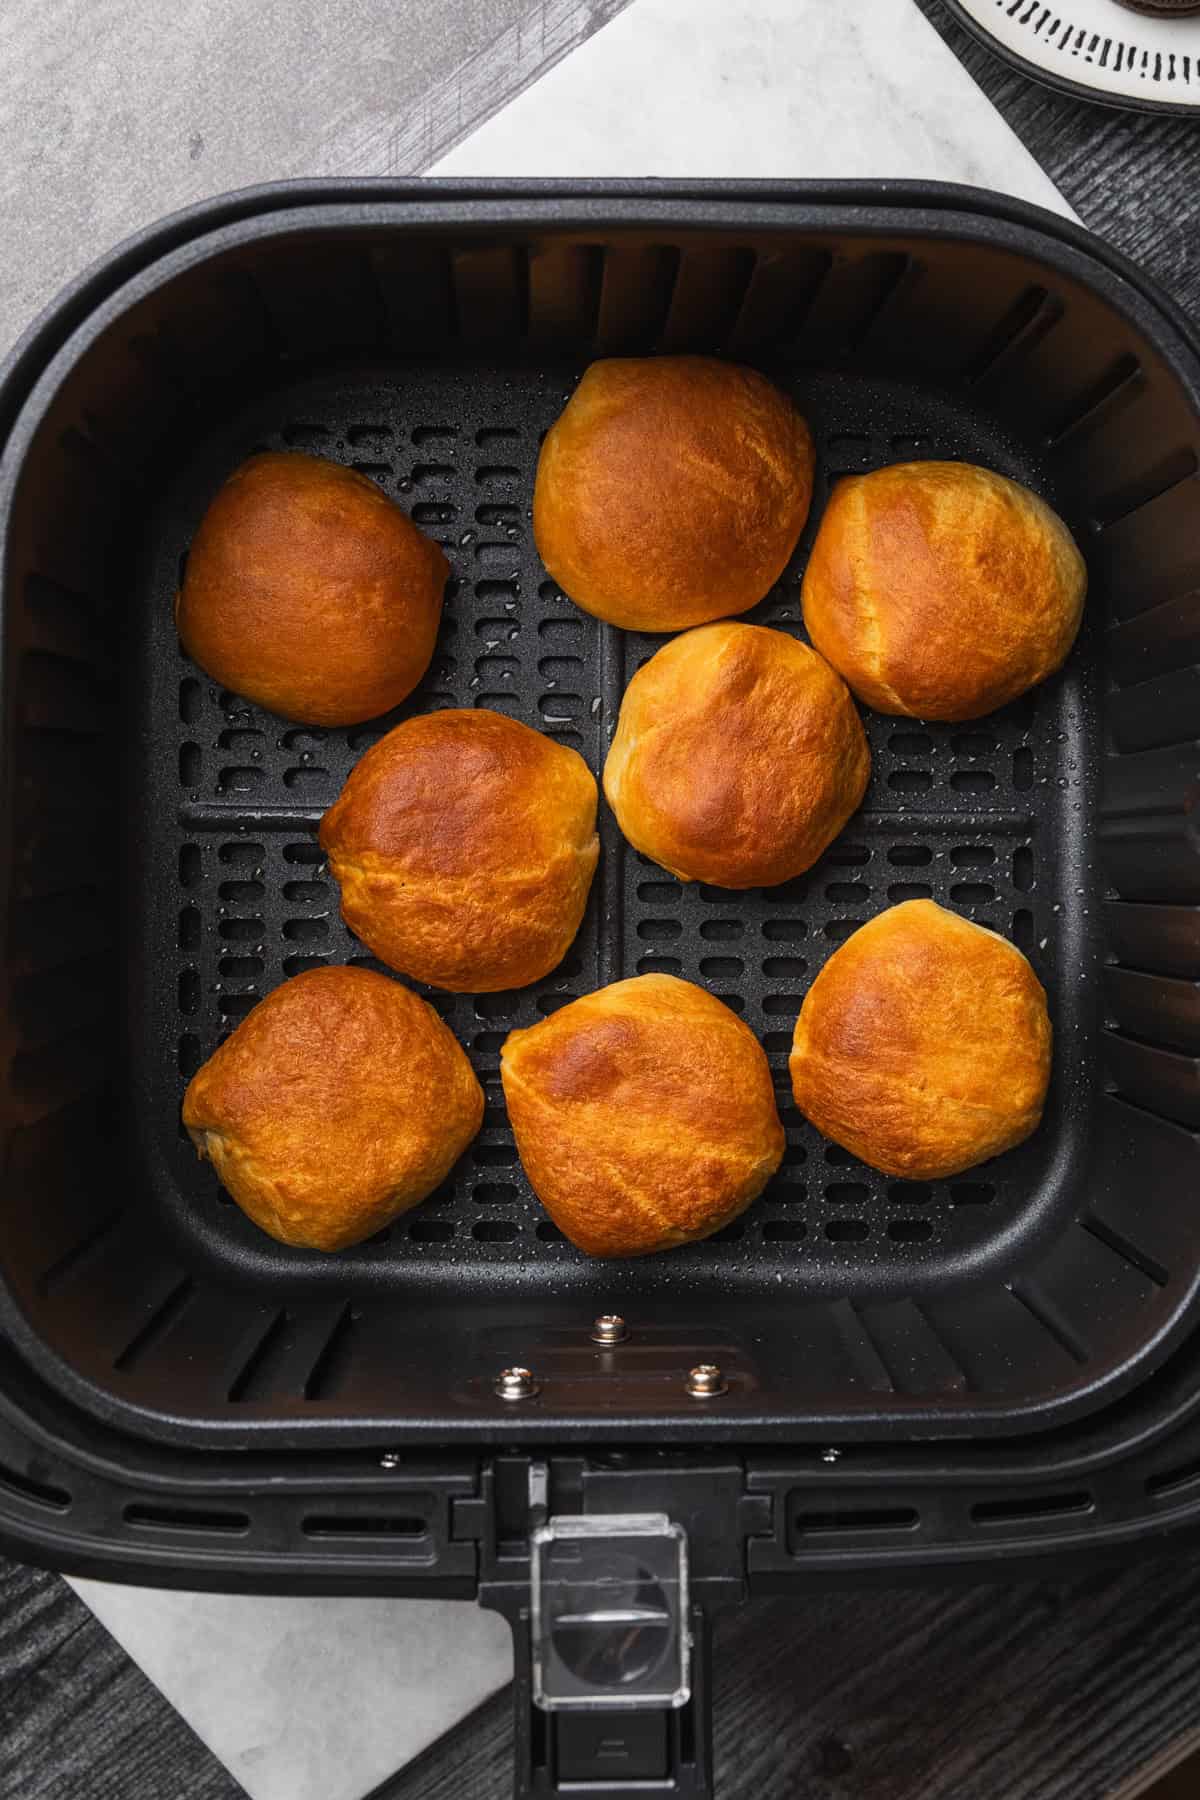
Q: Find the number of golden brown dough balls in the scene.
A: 8